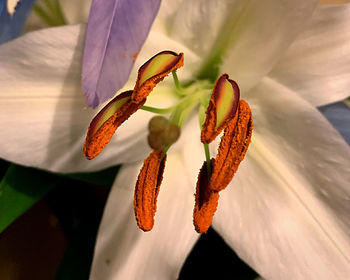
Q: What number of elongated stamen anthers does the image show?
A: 6